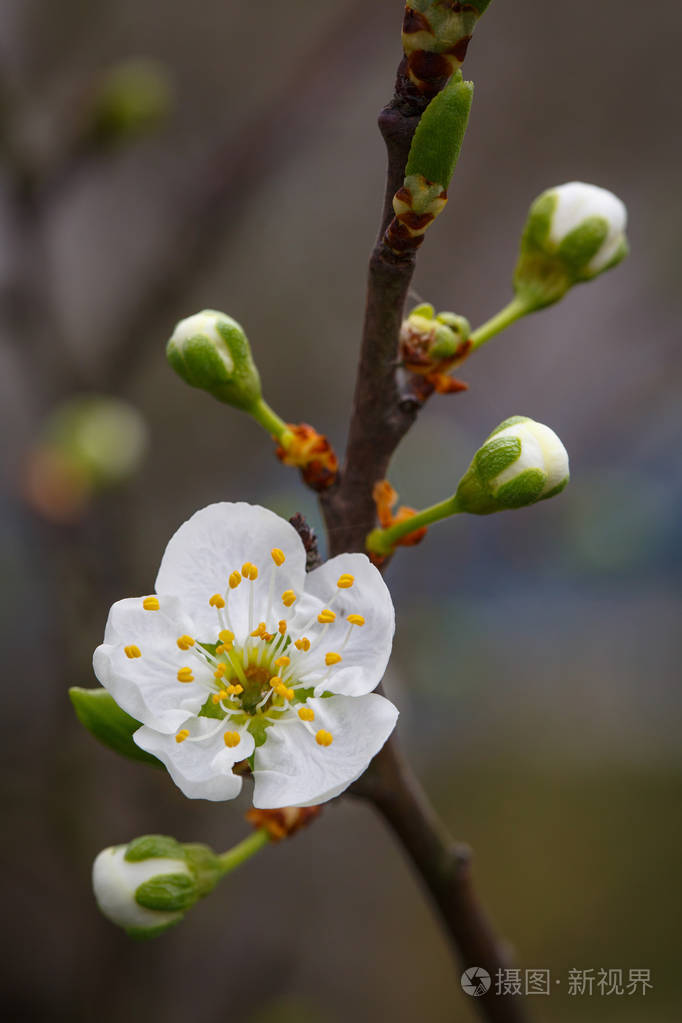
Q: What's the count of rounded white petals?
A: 5